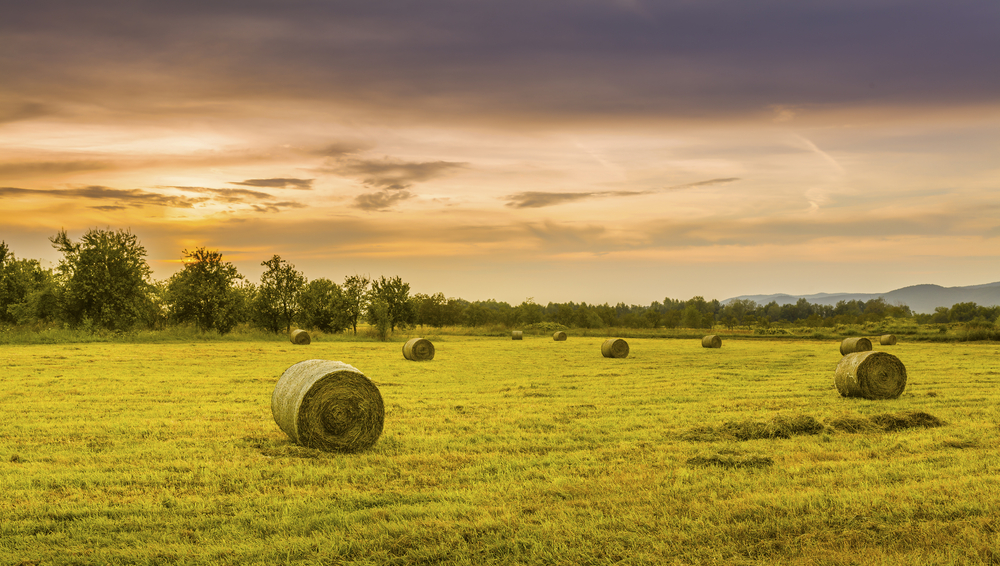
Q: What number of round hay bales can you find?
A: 10